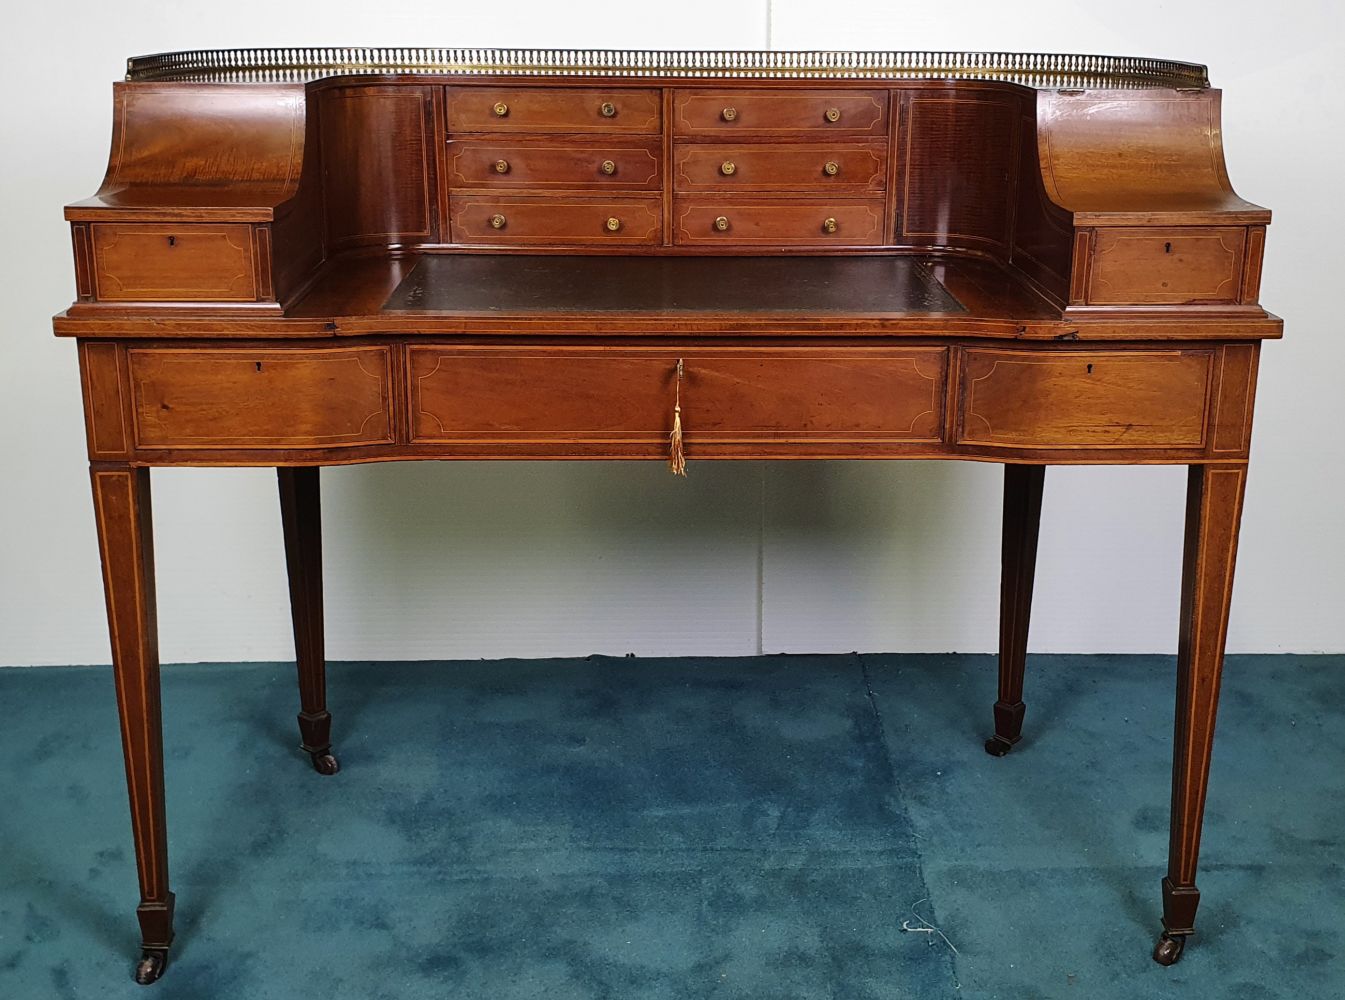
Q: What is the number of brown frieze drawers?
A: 3